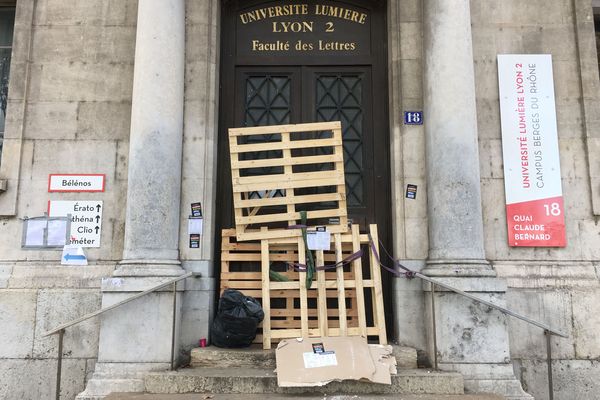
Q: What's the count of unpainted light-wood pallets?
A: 3